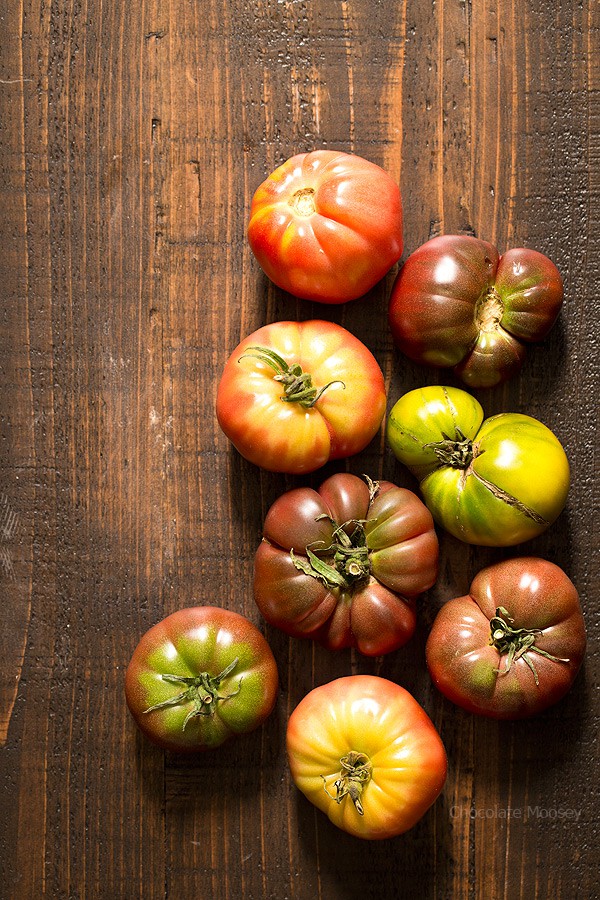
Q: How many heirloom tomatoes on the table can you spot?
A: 8